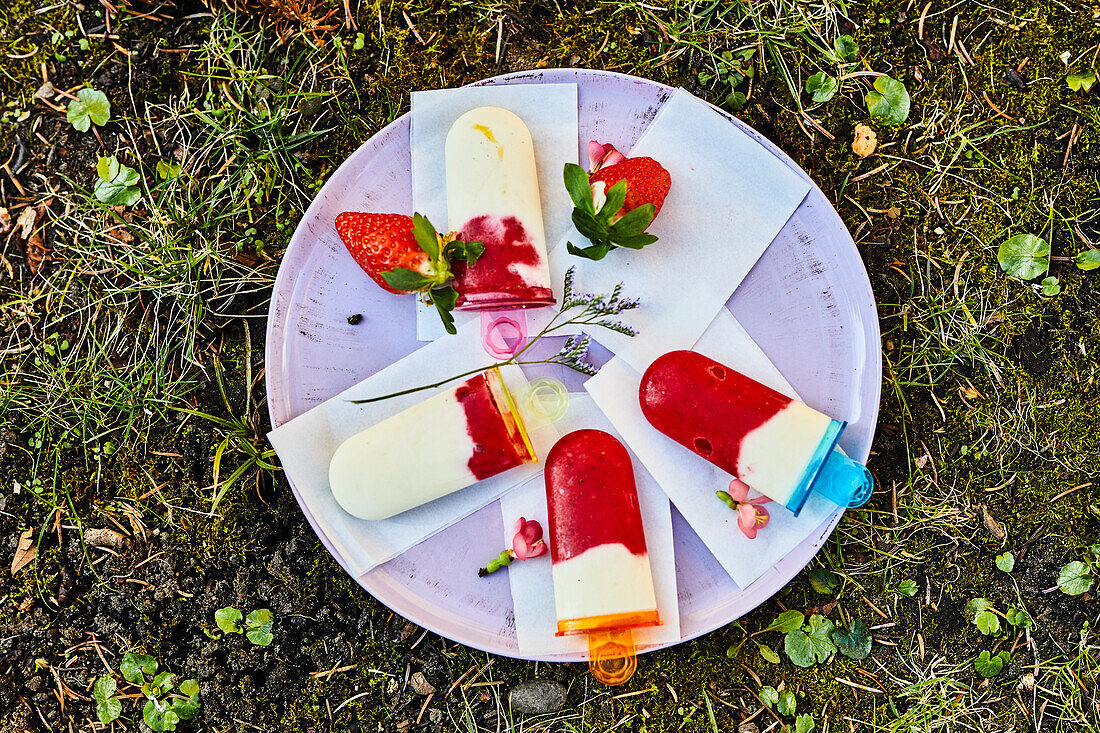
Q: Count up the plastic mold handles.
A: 4